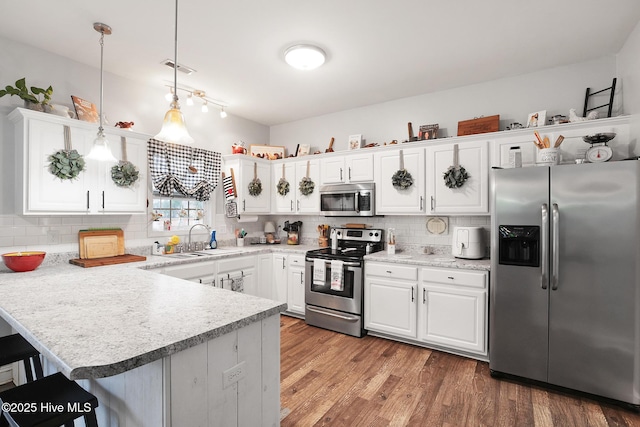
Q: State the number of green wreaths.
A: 7